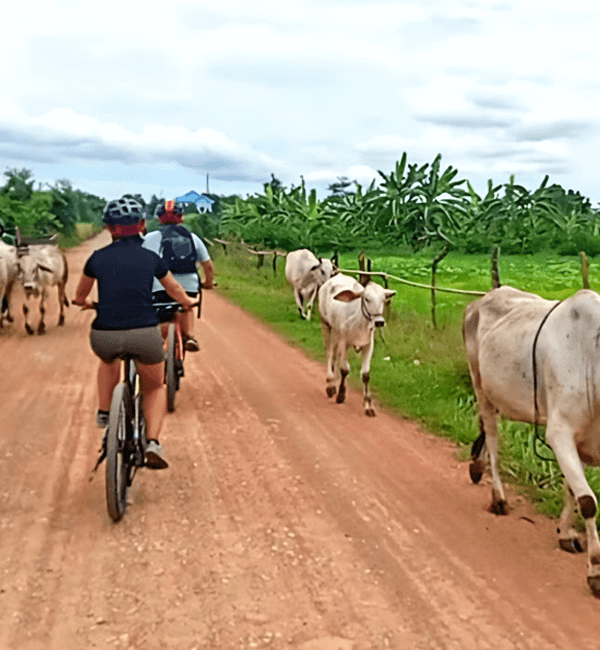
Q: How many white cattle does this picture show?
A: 5